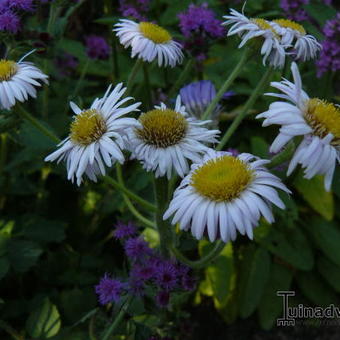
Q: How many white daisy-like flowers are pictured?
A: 8